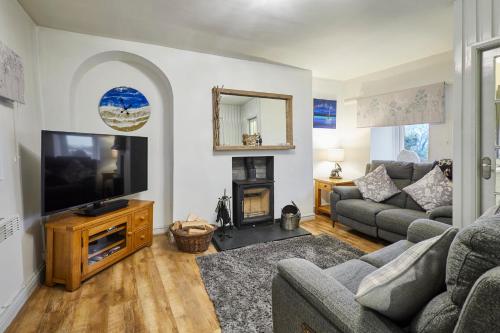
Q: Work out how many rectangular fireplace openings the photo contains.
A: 1